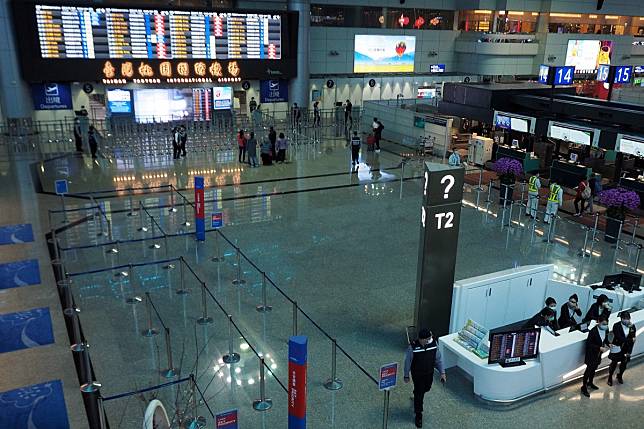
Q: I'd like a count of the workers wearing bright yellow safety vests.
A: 2